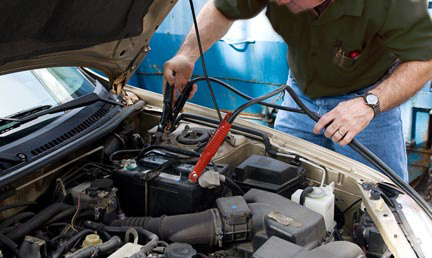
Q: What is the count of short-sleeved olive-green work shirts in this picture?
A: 1